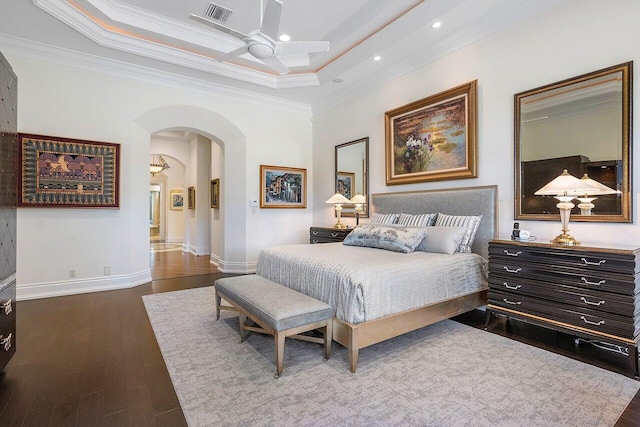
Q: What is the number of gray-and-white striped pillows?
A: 3